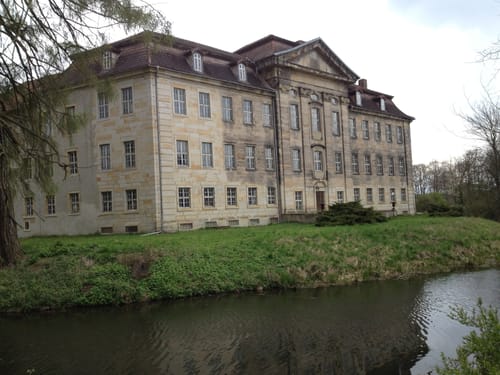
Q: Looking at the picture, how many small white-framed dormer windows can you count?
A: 5